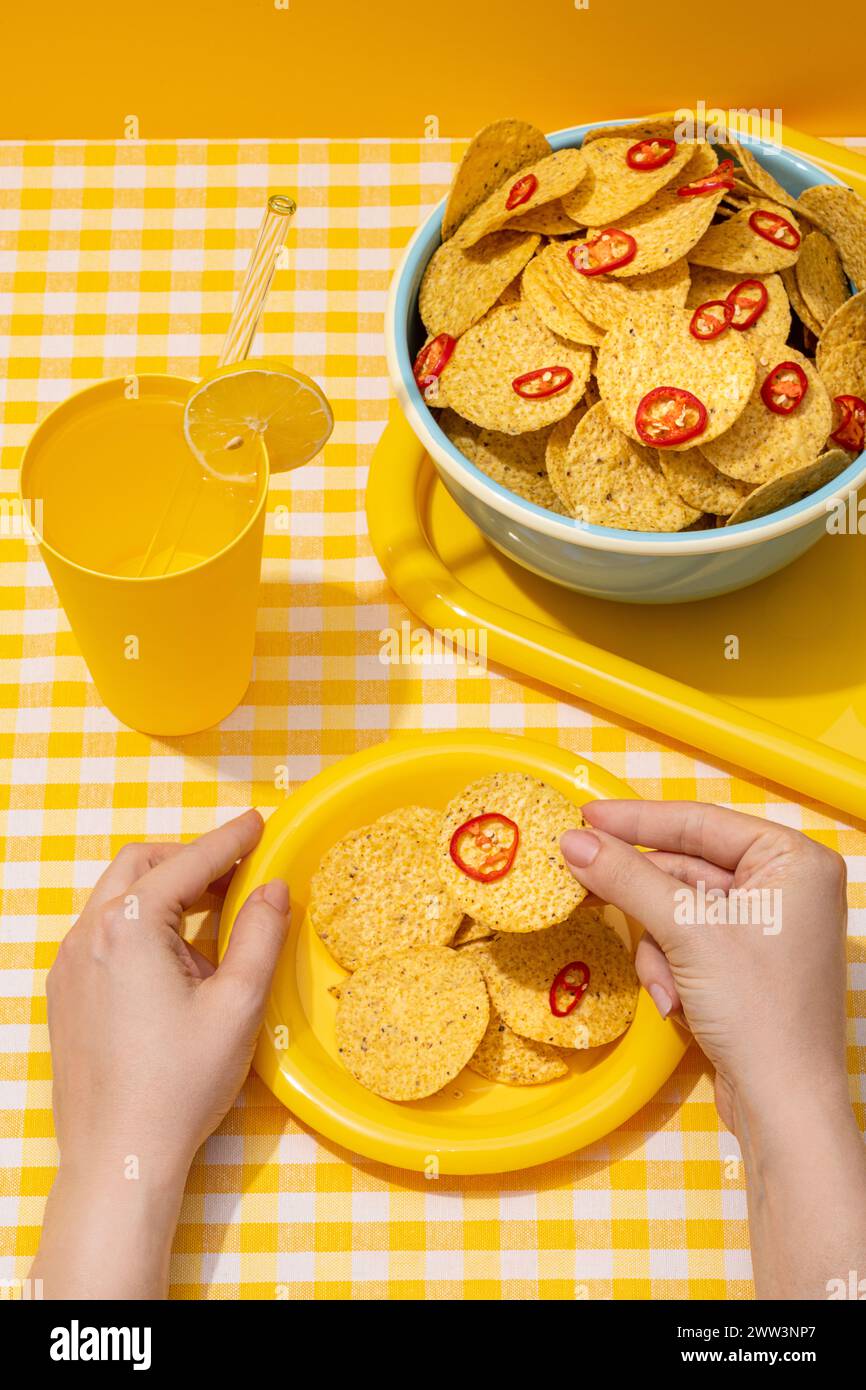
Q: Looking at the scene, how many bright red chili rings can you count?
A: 14